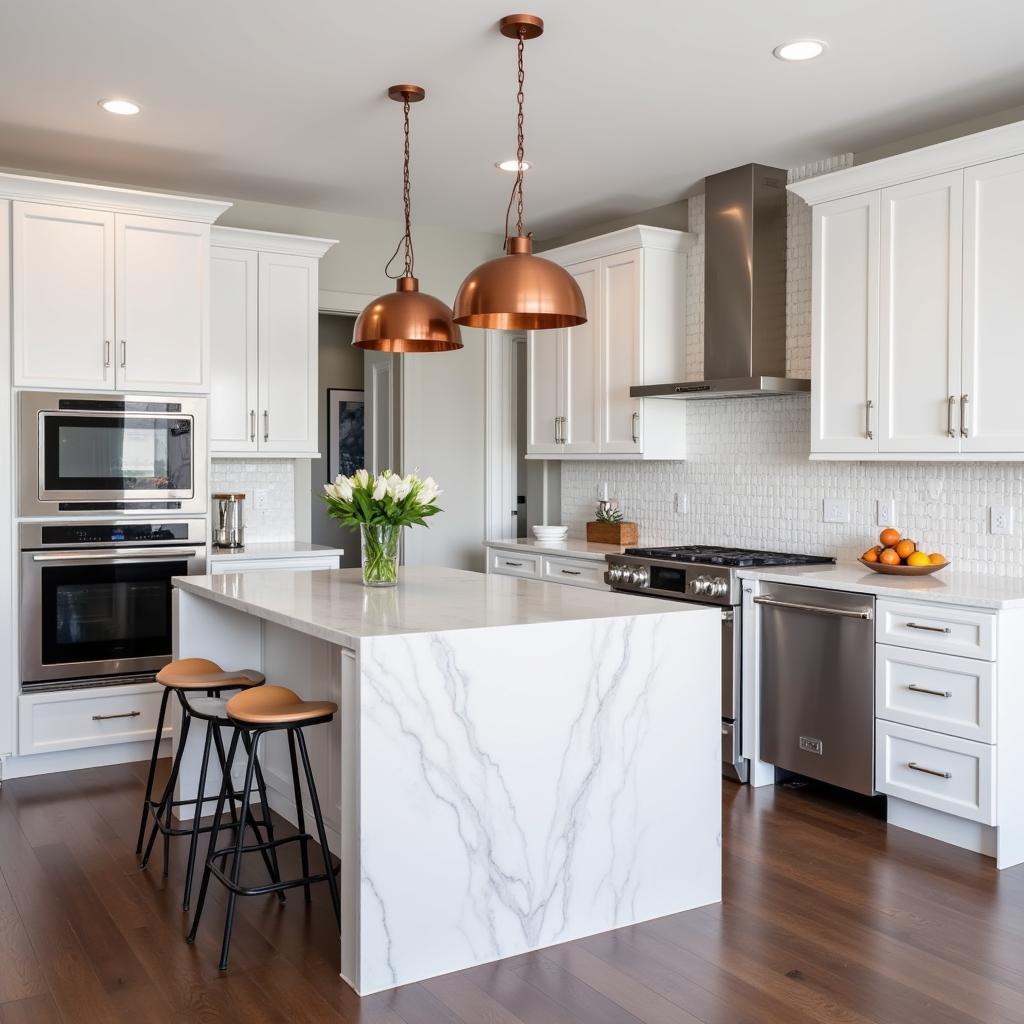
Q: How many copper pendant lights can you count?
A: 2